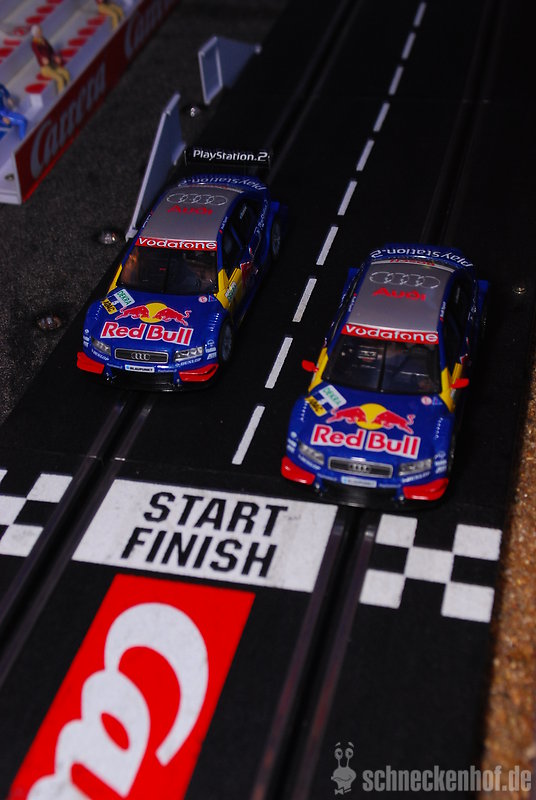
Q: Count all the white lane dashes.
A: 10